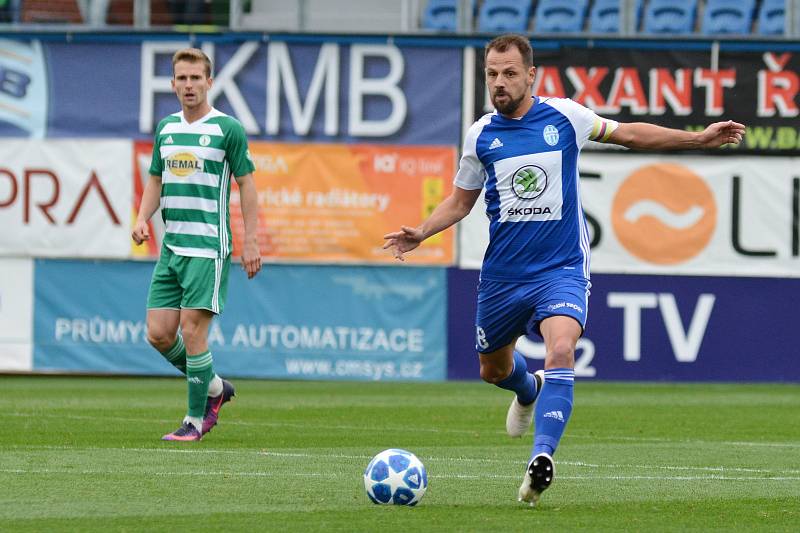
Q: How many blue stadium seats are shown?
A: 7